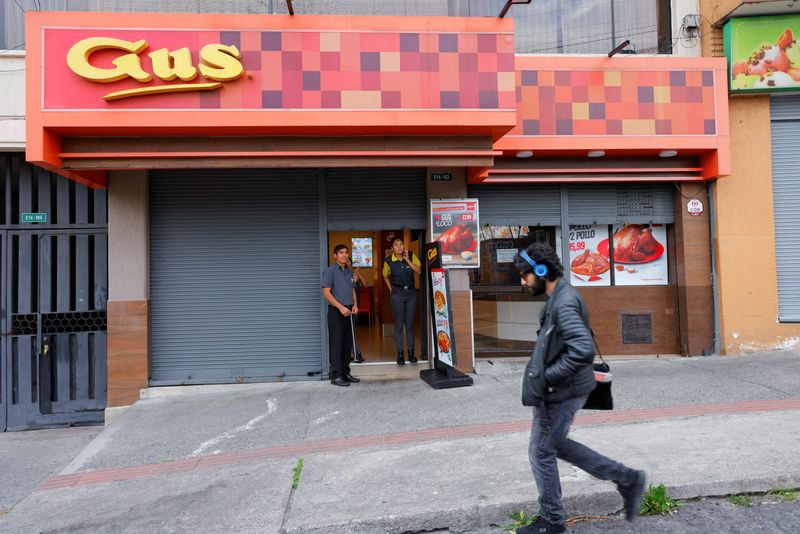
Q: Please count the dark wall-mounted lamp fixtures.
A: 3